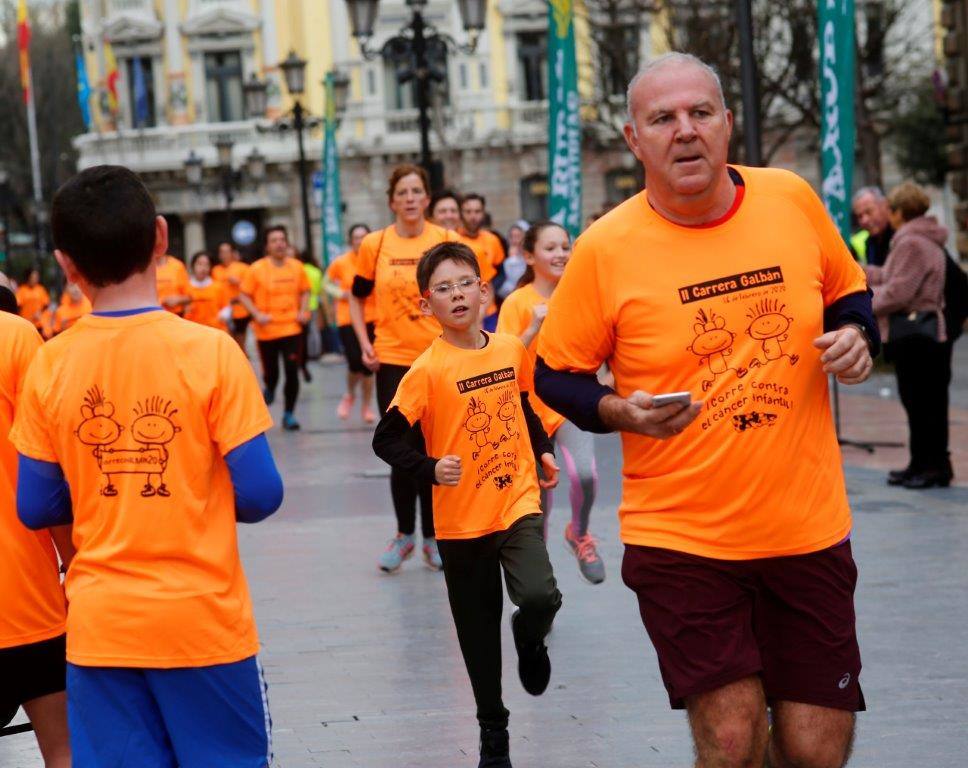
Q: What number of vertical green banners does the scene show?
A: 3